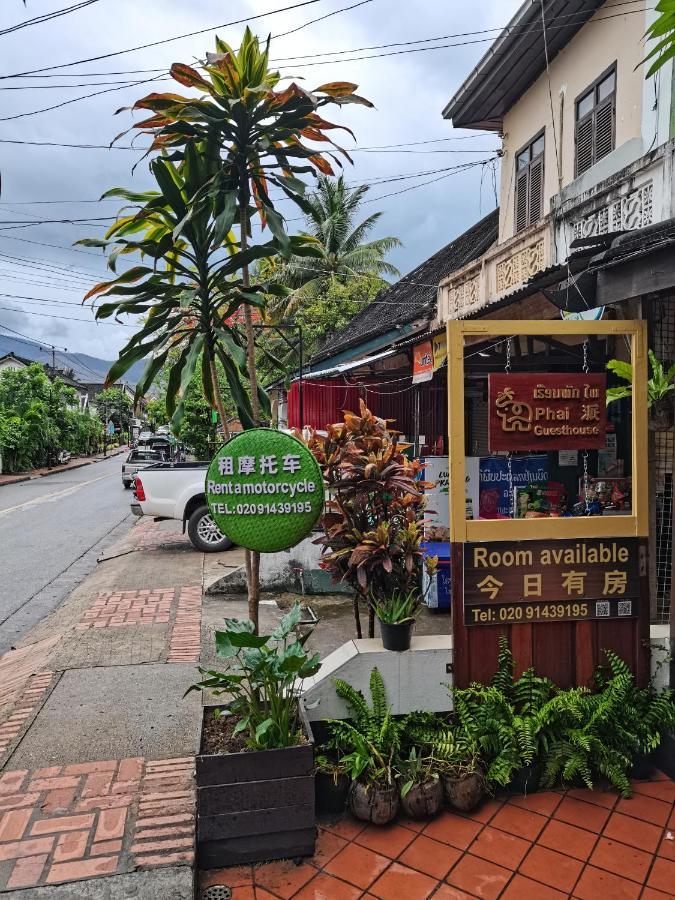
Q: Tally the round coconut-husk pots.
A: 3